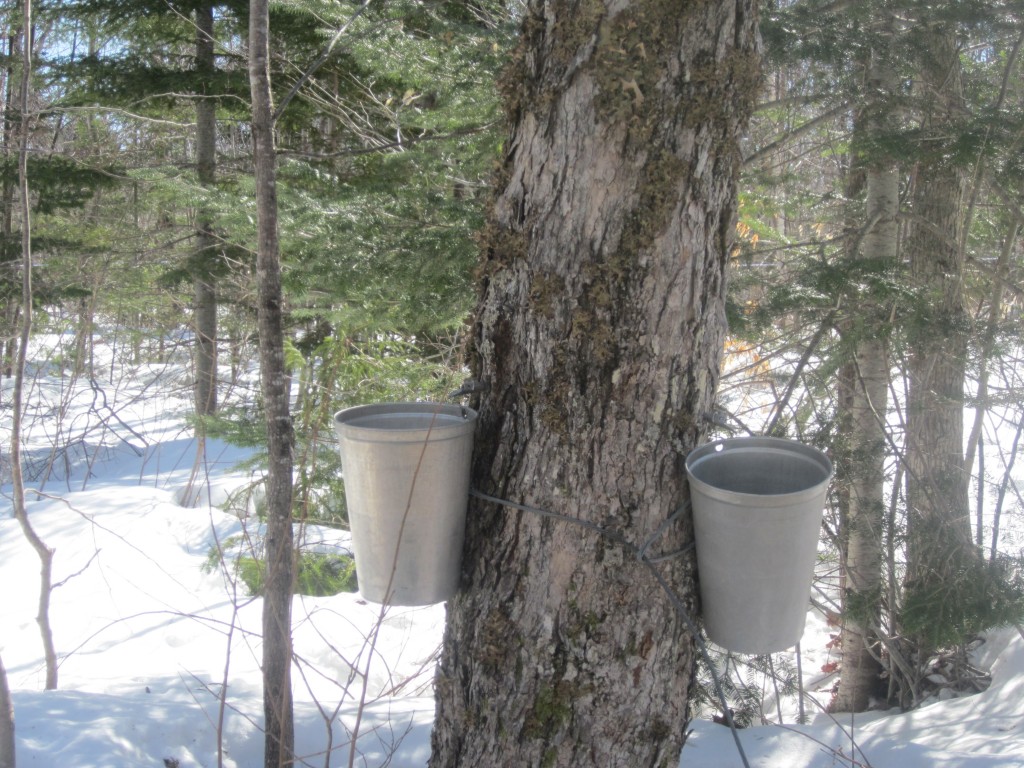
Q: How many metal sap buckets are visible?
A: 2